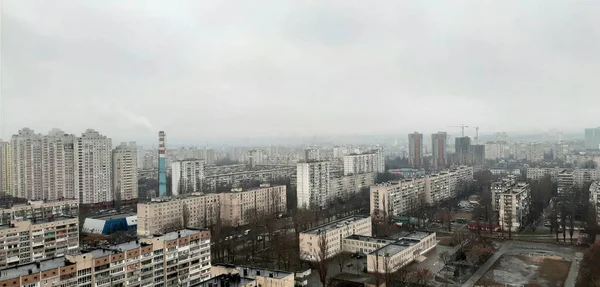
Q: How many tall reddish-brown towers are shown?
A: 2